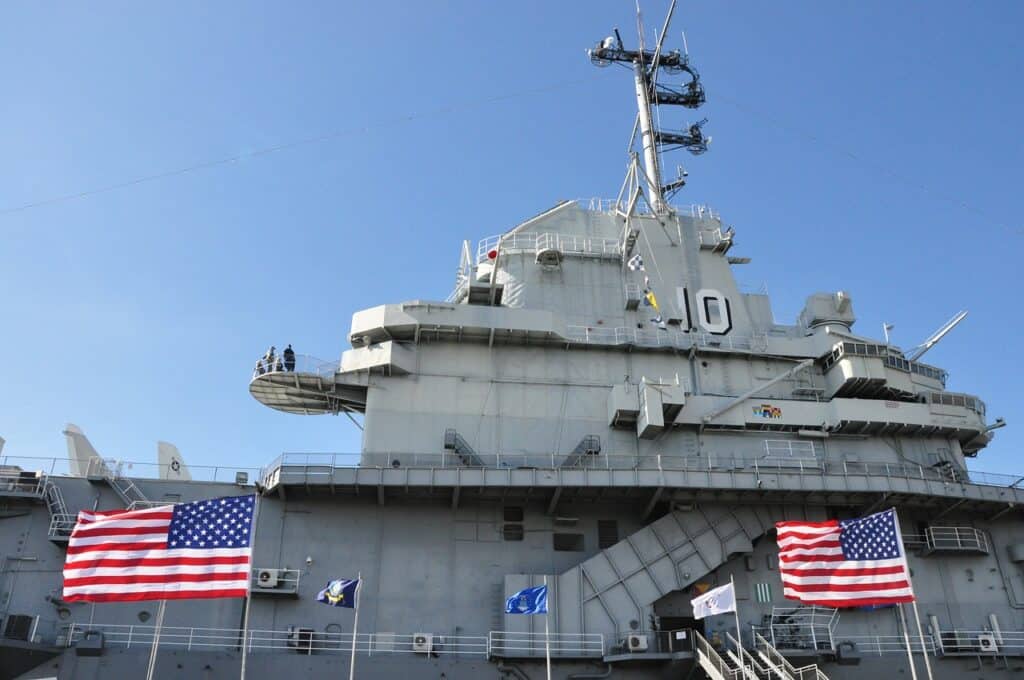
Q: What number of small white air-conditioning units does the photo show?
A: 4